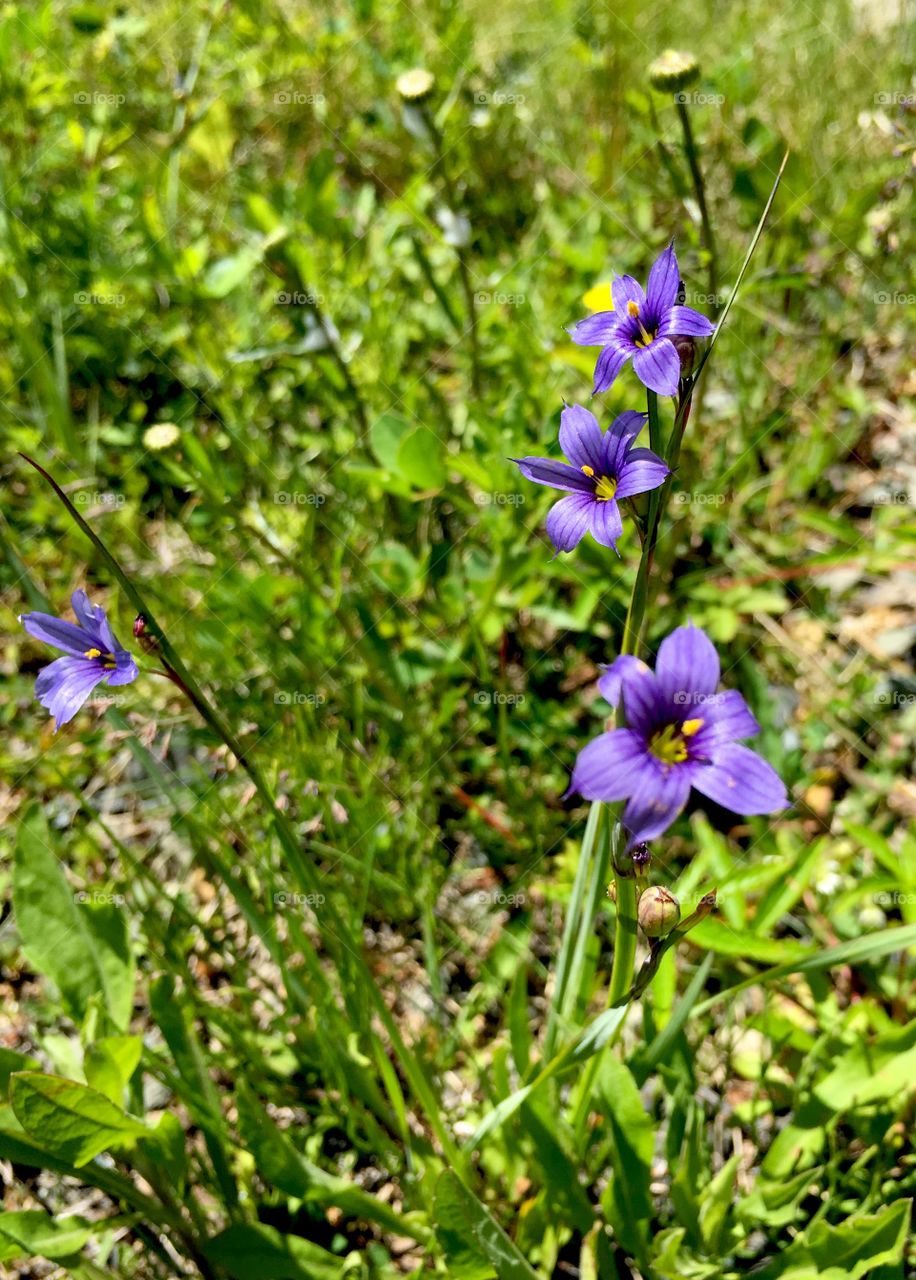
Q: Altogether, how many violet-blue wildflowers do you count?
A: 4